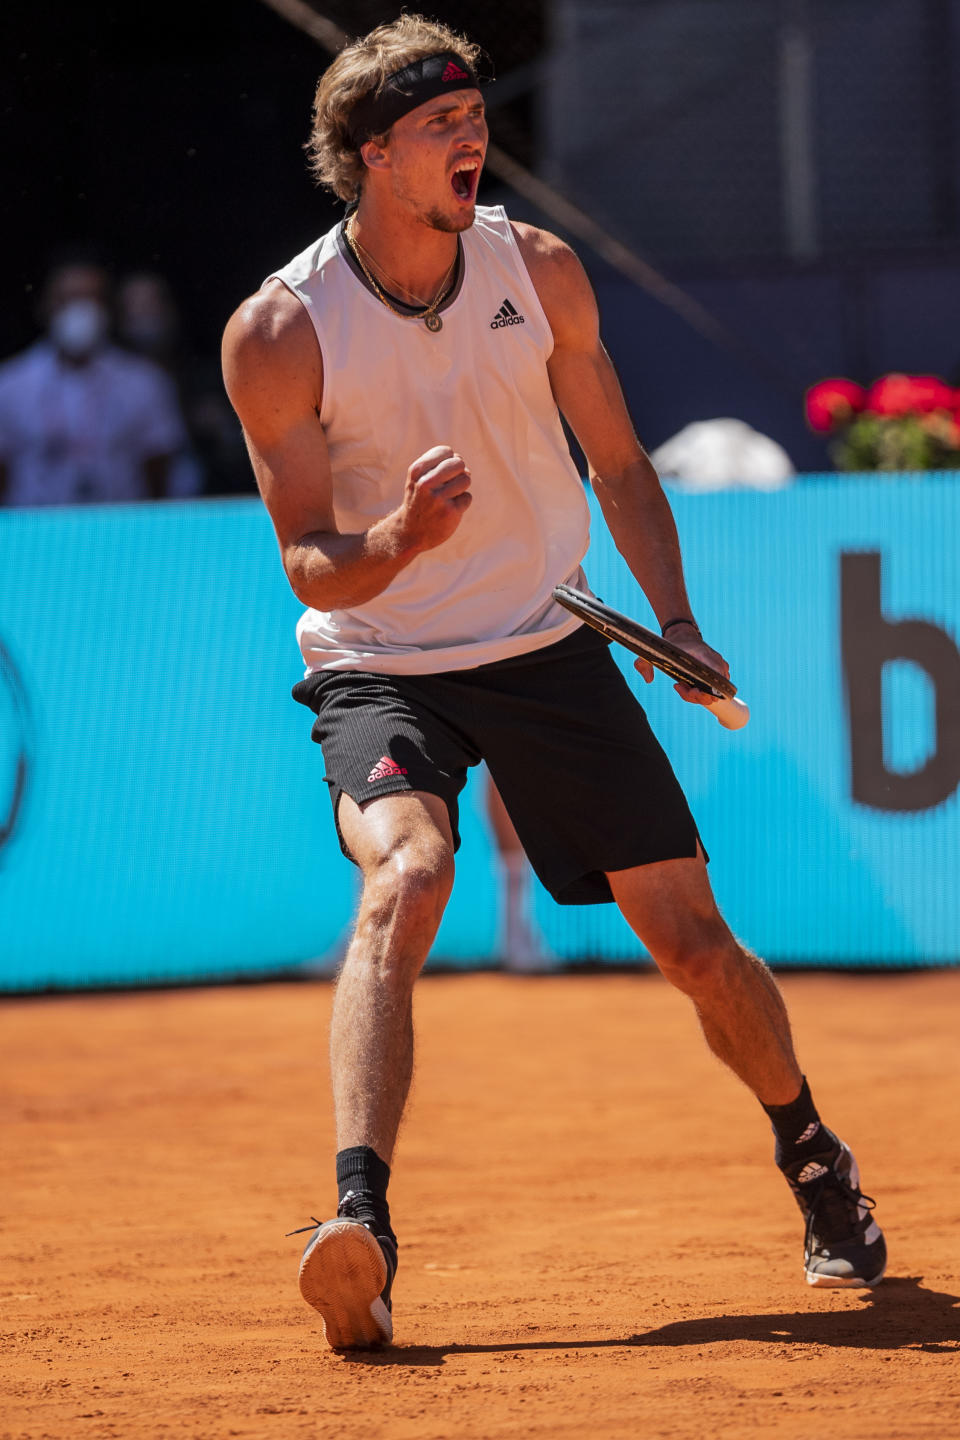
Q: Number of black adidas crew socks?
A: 2